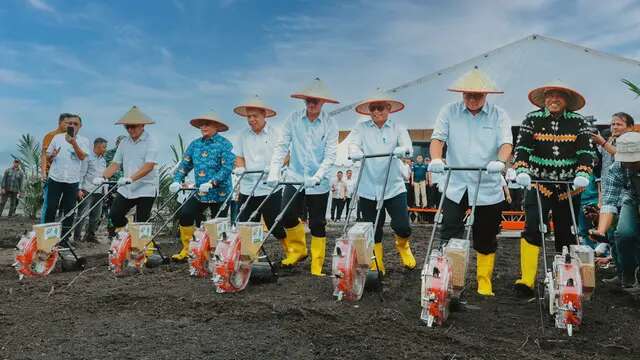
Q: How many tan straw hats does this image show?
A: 7